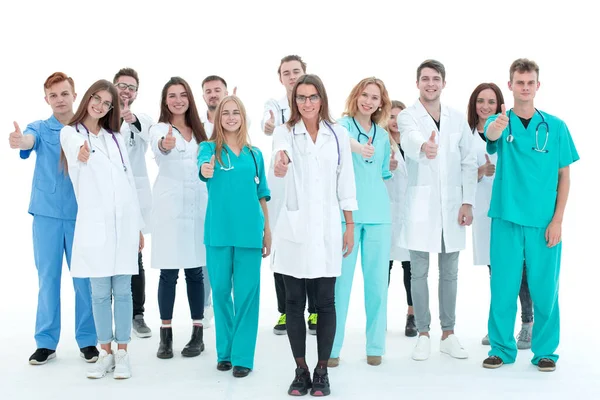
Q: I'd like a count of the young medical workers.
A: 13